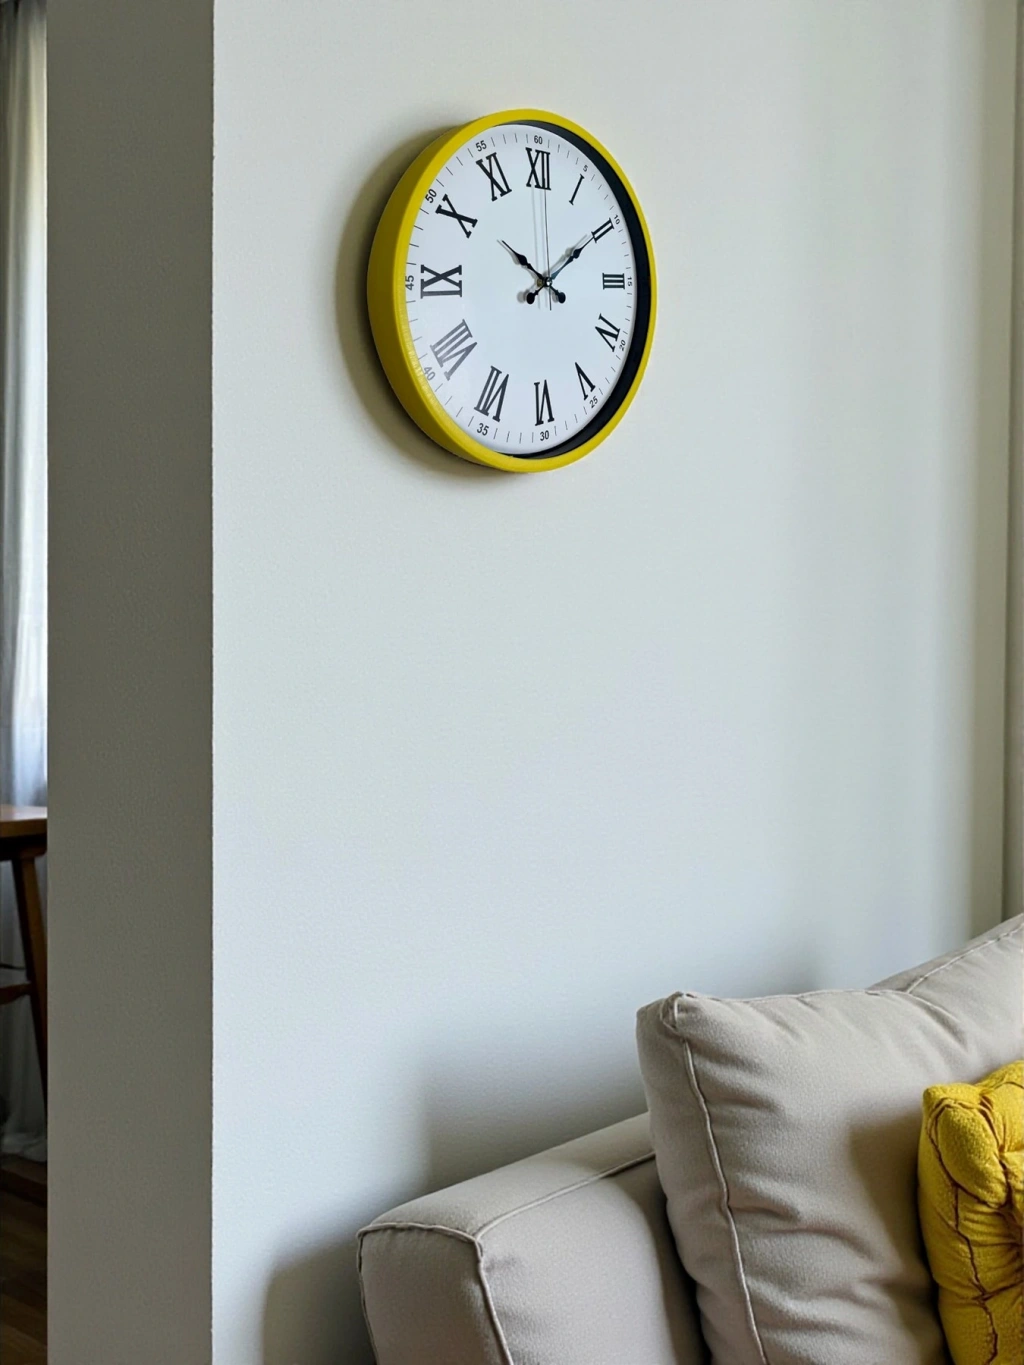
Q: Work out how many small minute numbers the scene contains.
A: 12